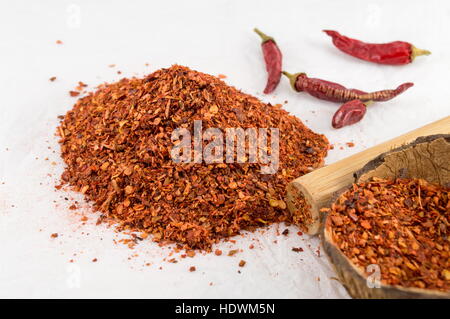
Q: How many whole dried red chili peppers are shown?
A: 4